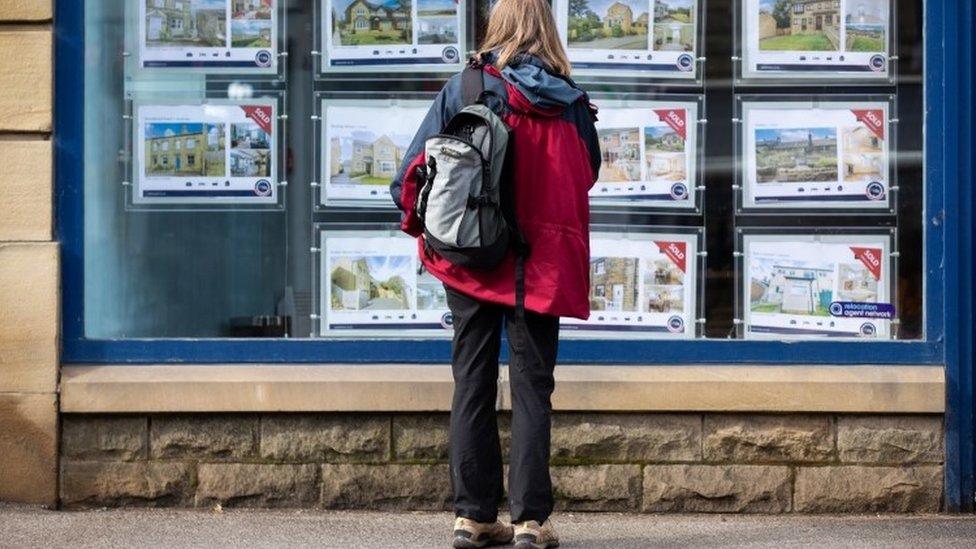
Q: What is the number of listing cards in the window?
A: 11